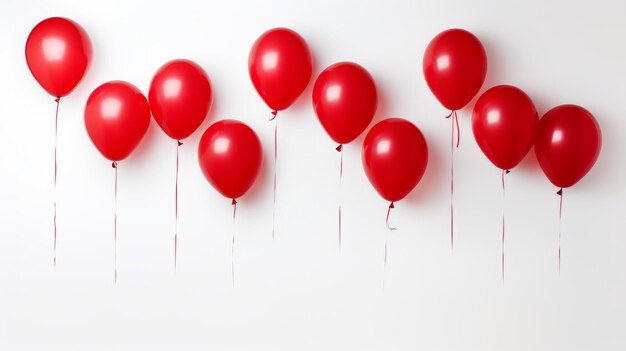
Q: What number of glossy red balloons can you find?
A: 10